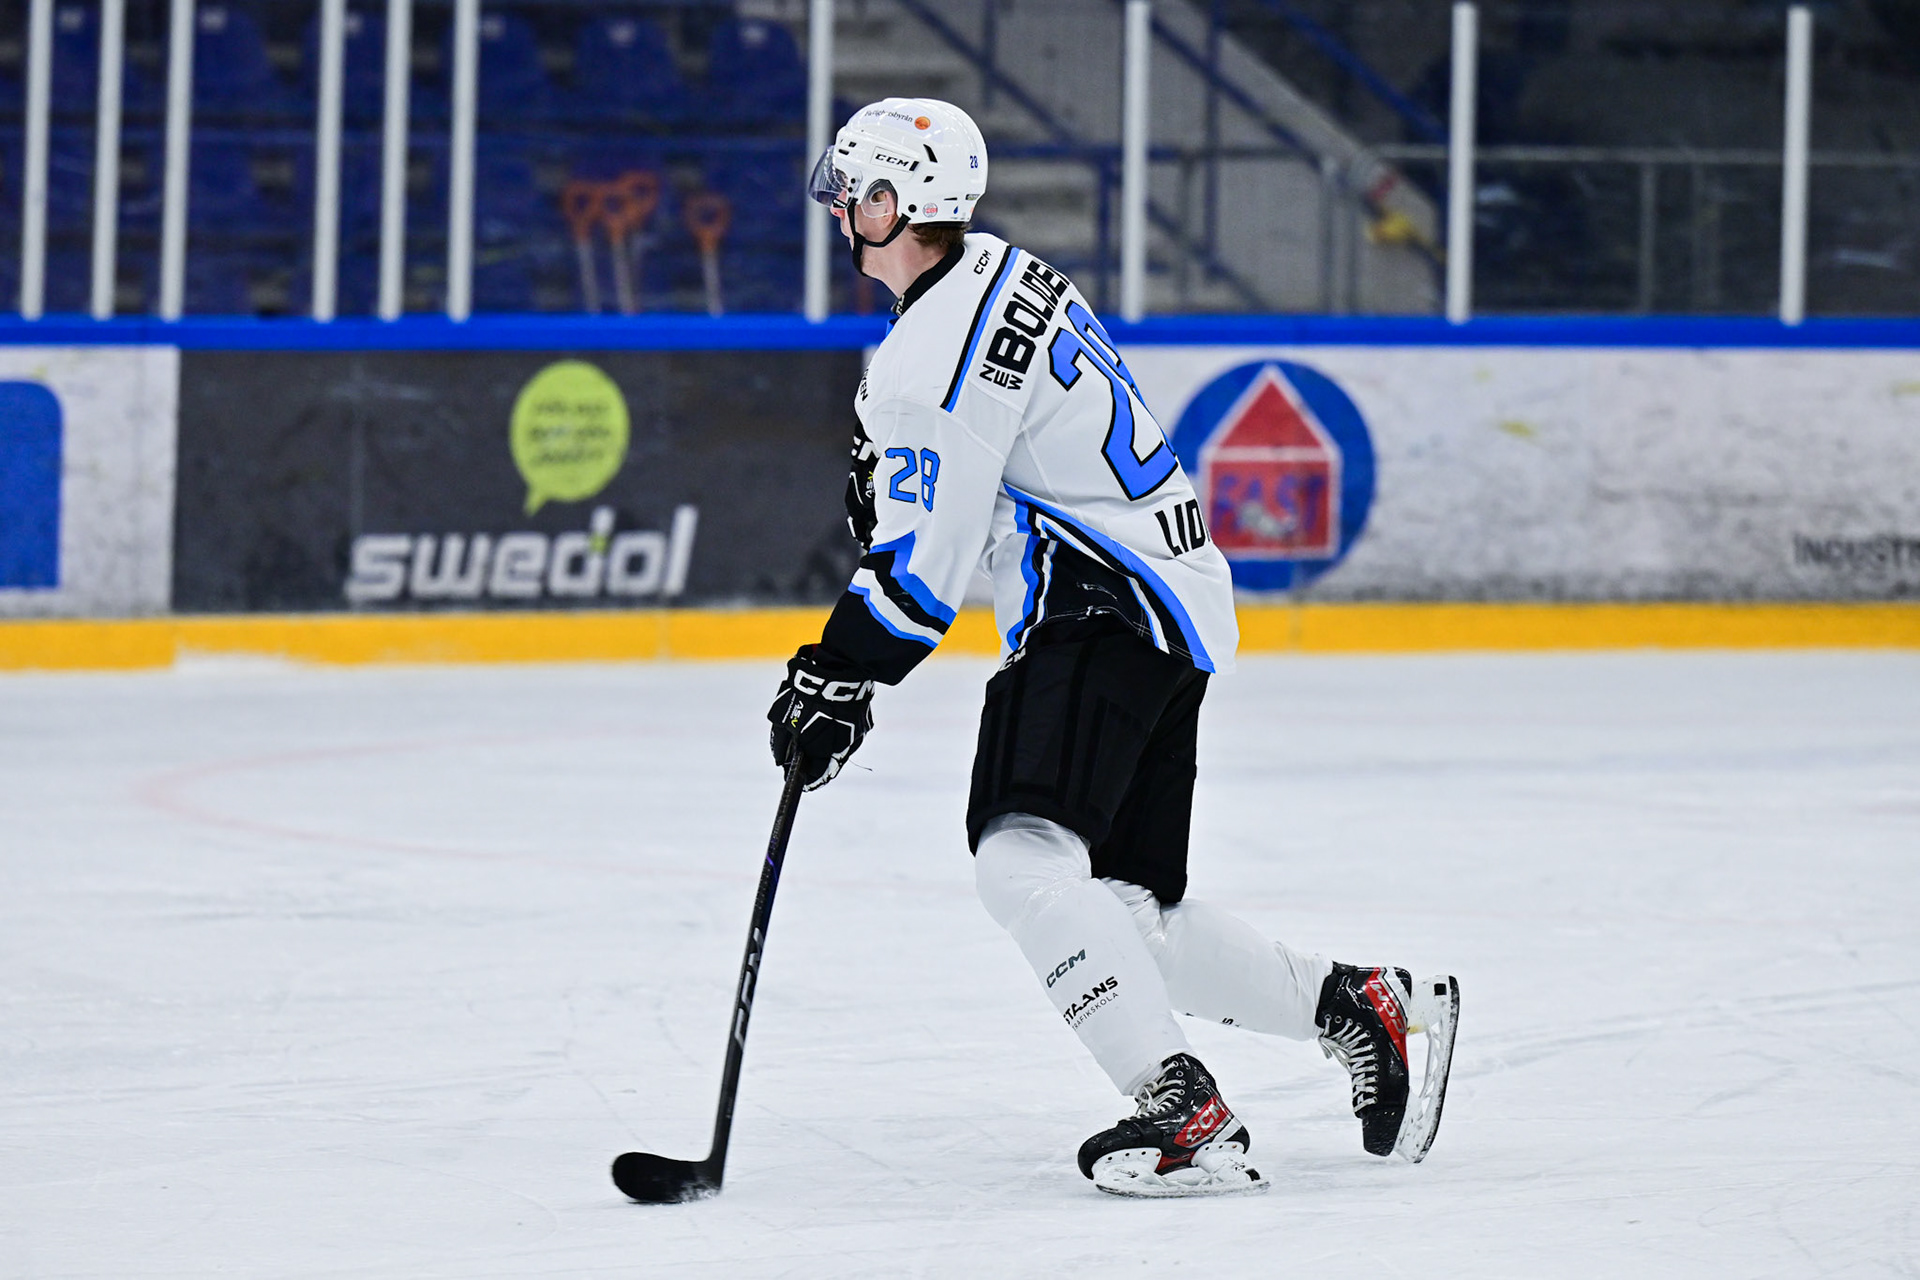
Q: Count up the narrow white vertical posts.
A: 10